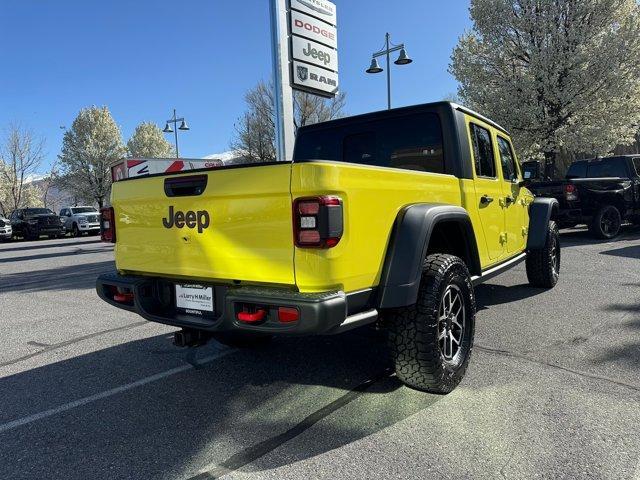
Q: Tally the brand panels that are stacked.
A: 4